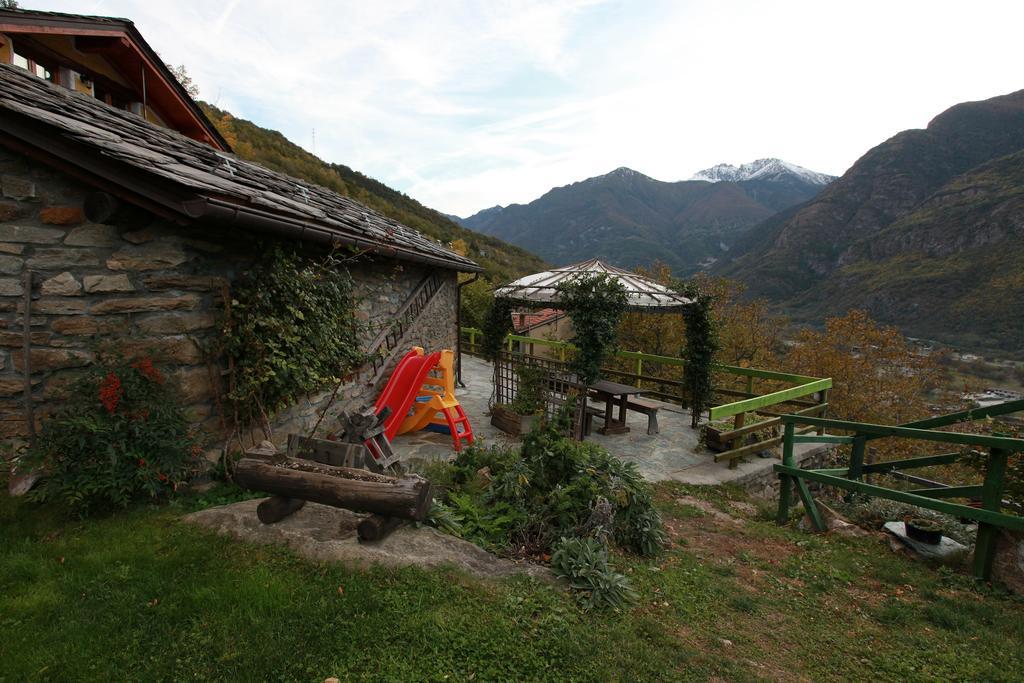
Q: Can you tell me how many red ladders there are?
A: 1